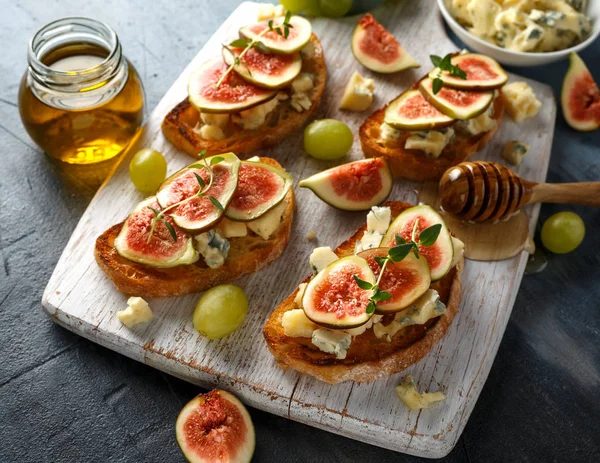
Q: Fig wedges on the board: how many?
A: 2